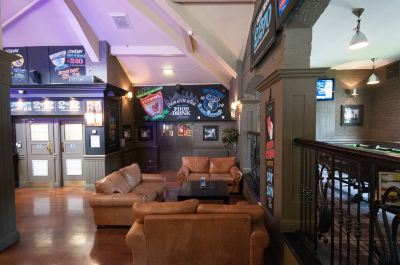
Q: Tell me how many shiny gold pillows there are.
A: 0